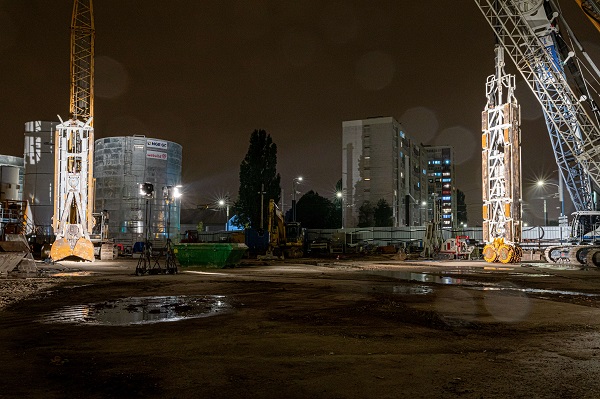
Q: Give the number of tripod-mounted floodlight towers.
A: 2